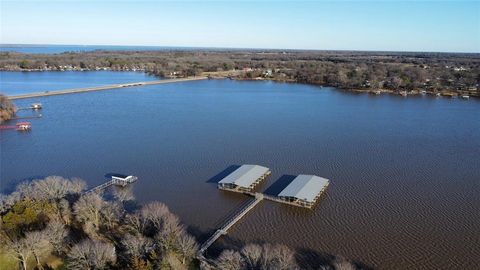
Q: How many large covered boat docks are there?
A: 2